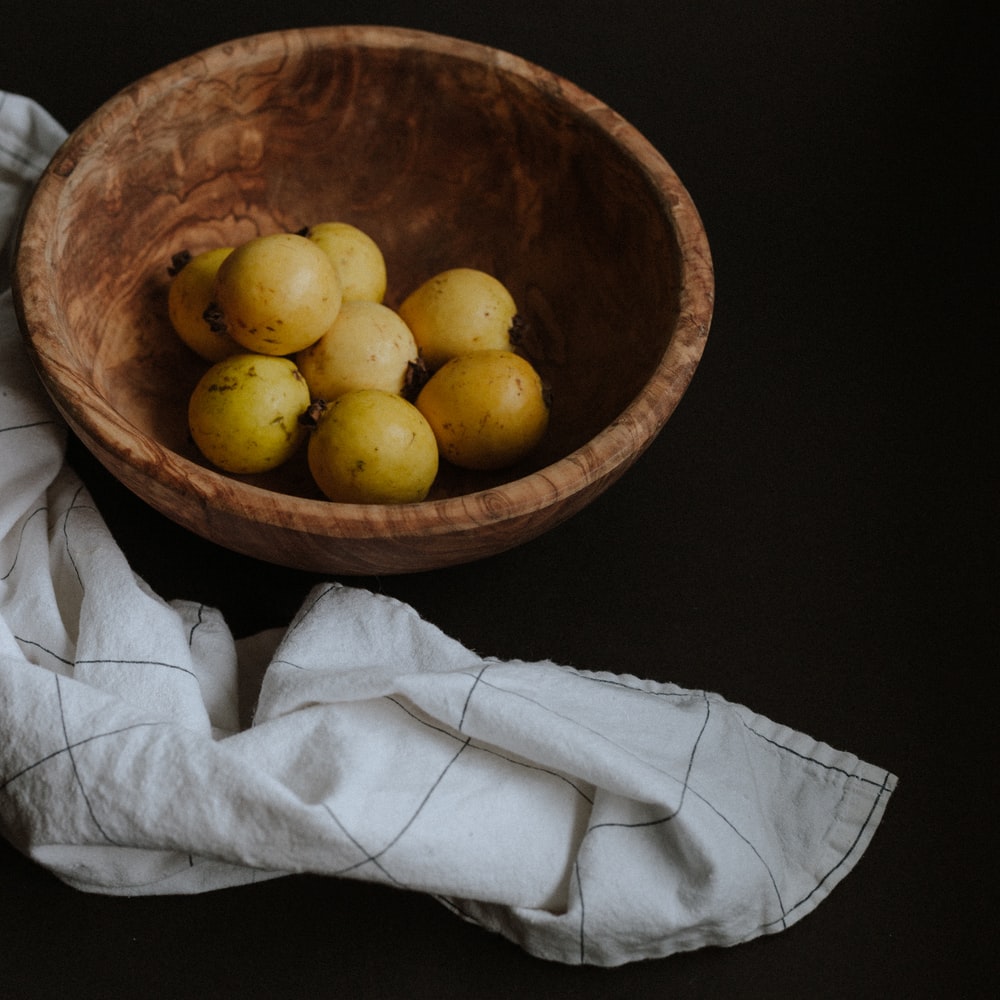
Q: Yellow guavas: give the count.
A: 8